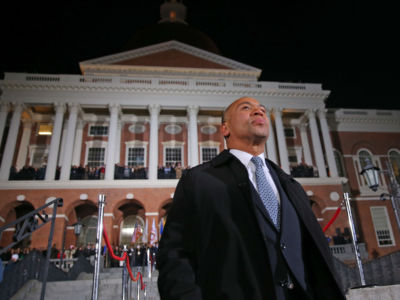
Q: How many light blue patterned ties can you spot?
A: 1